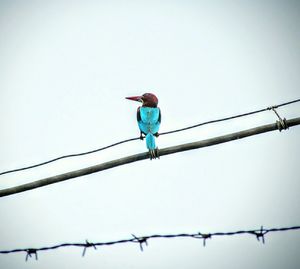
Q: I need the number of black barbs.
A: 5